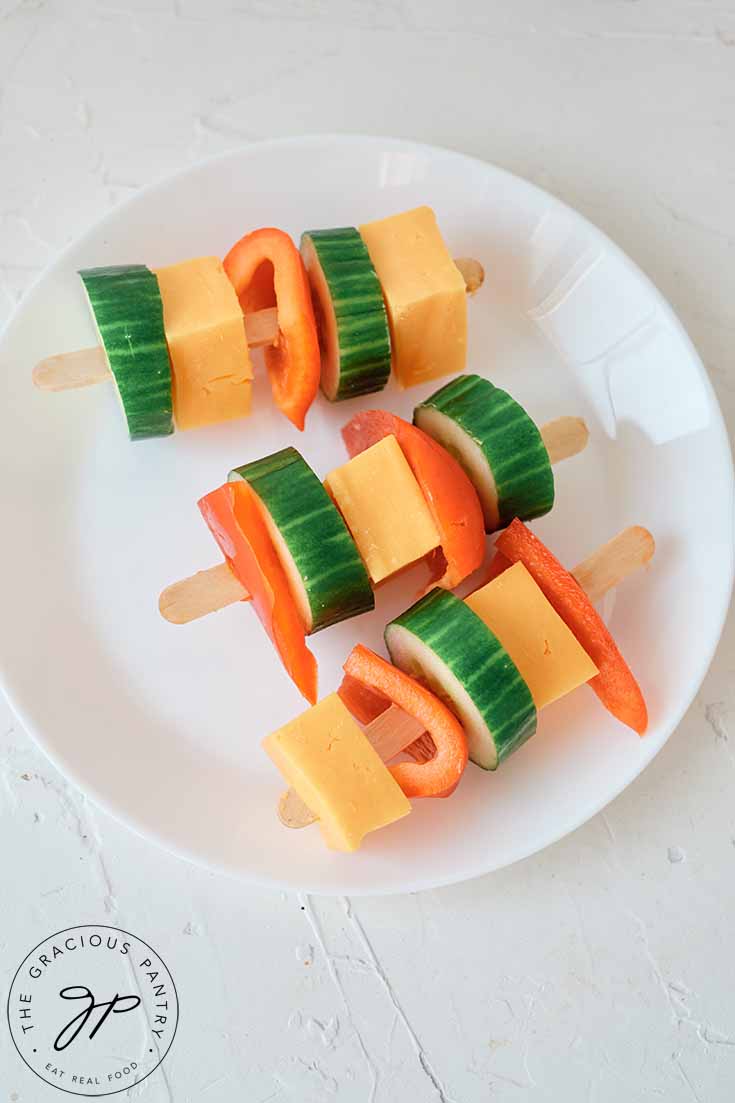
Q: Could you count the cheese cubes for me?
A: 5